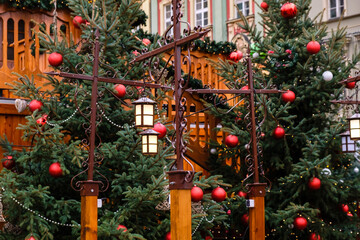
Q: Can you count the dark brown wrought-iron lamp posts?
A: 3